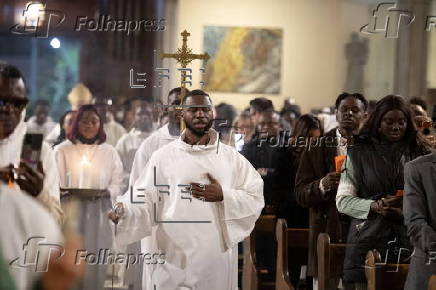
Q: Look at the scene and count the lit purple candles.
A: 0